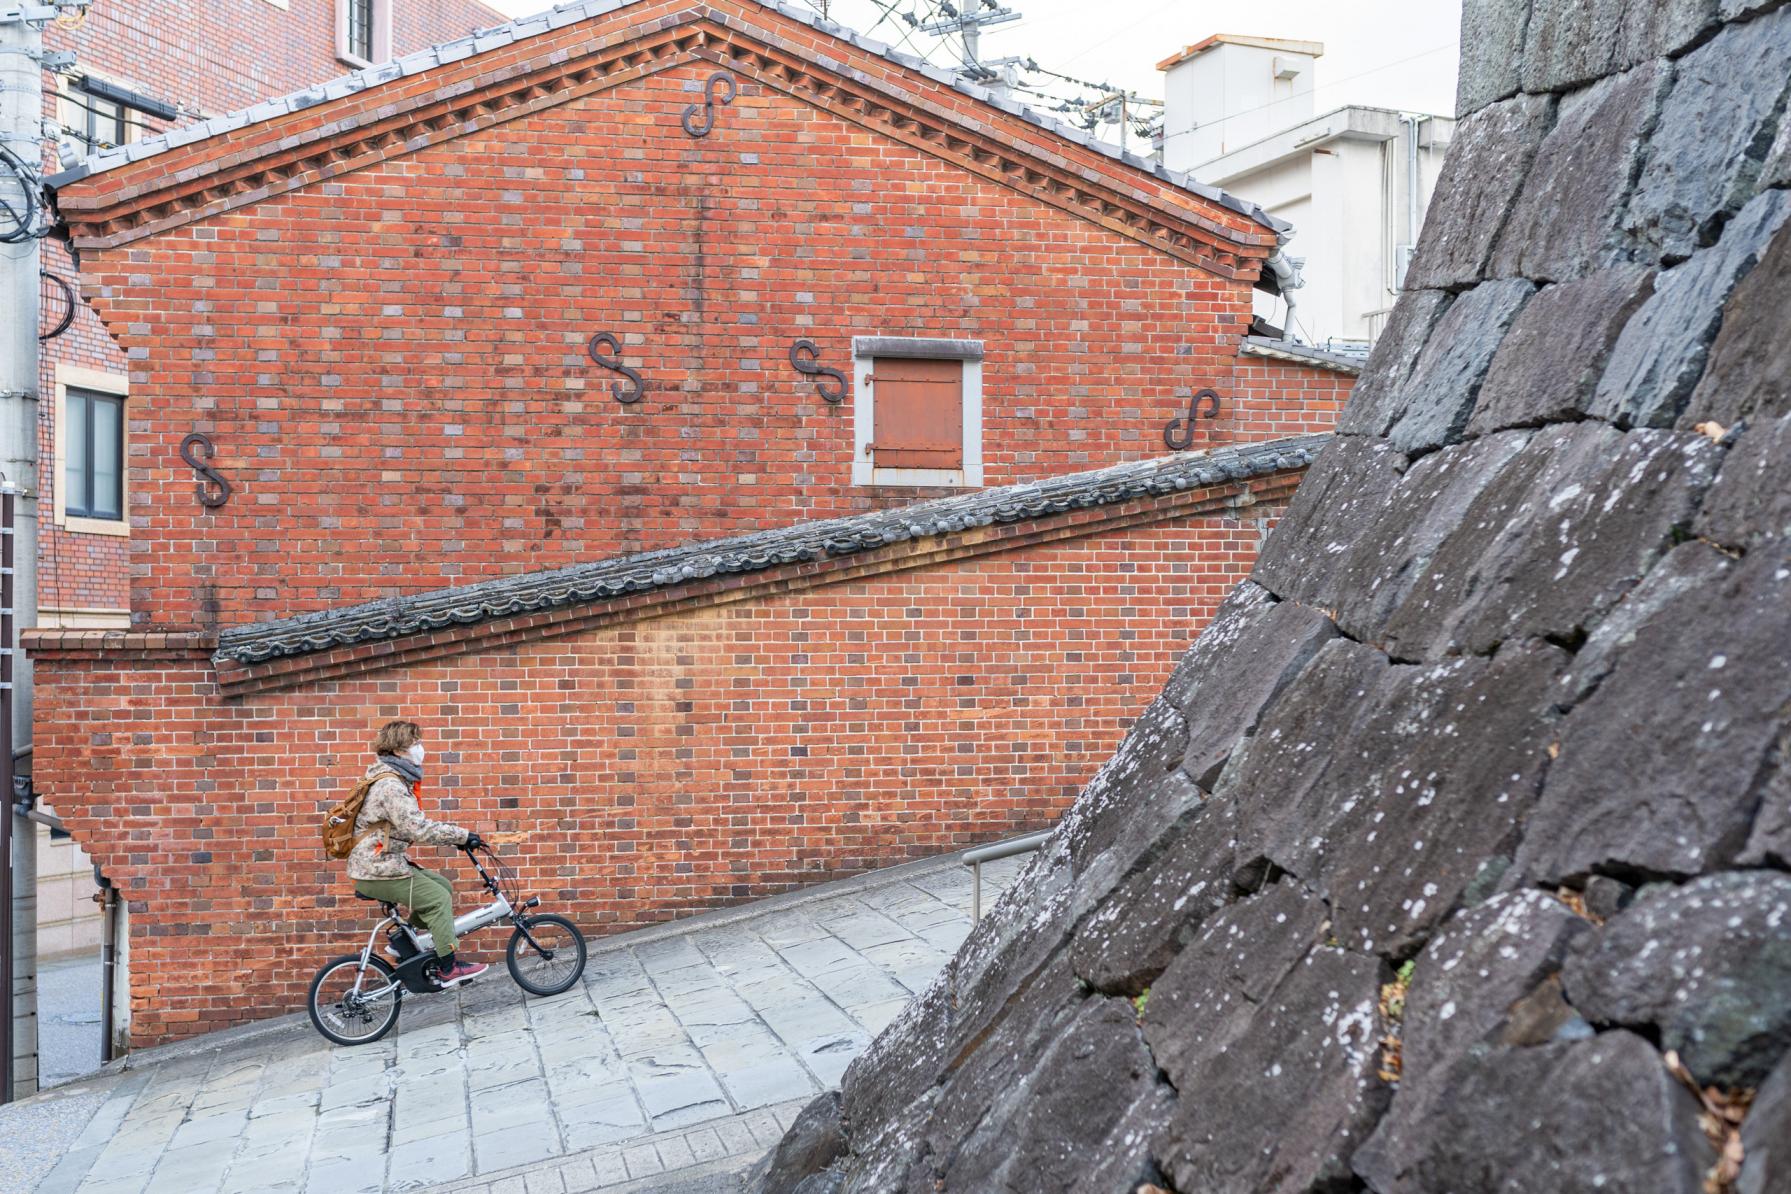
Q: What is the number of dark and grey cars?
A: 0